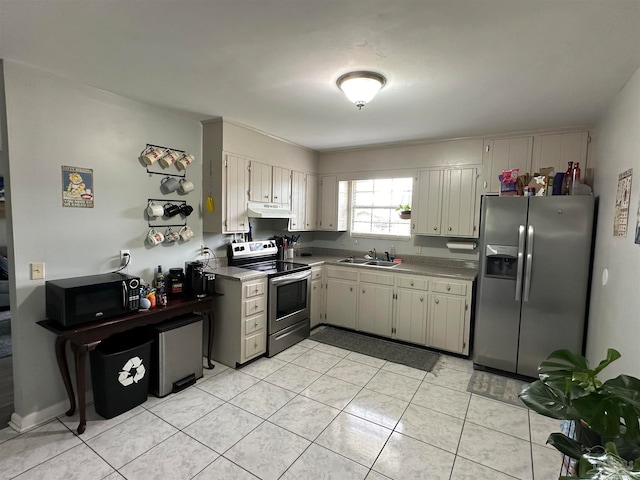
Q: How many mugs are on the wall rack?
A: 11